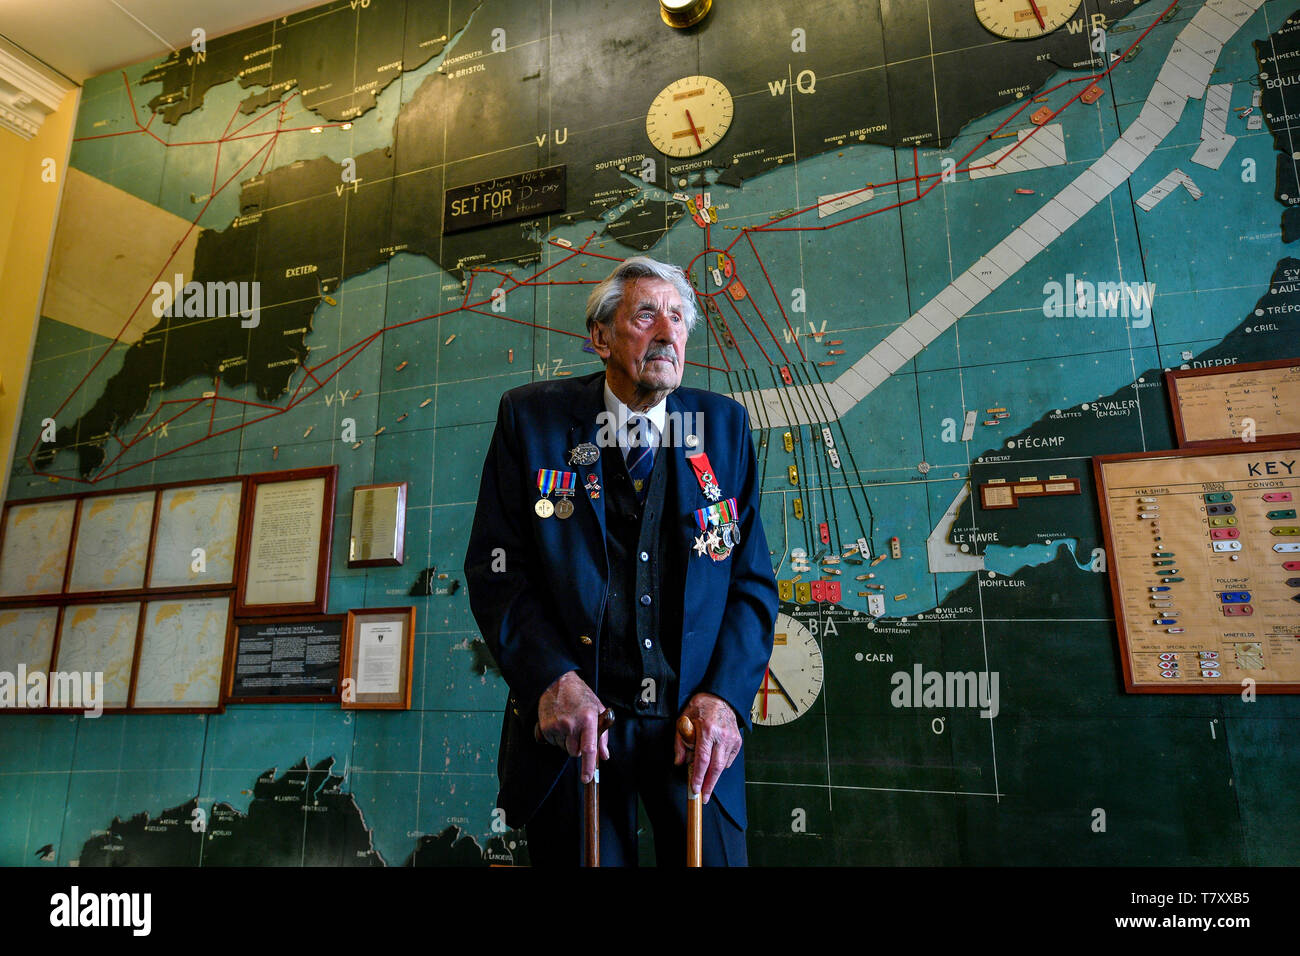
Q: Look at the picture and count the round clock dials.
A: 3